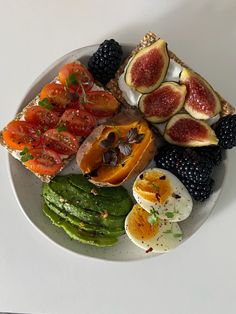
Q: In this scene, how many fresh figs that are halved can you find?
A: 4